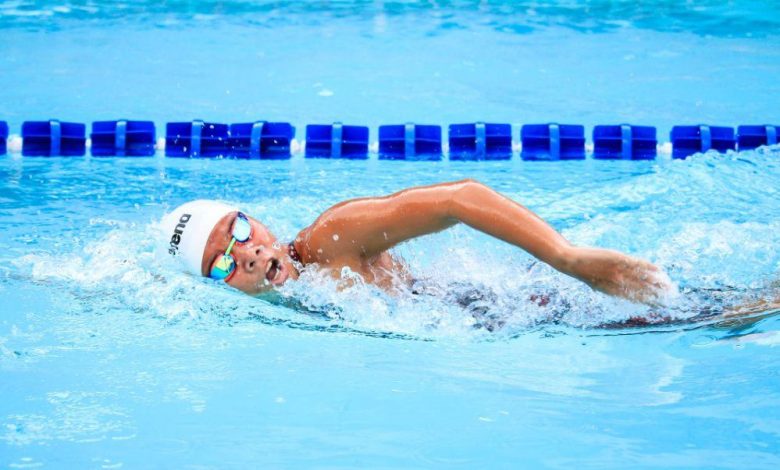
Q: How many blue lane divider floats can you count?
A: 12